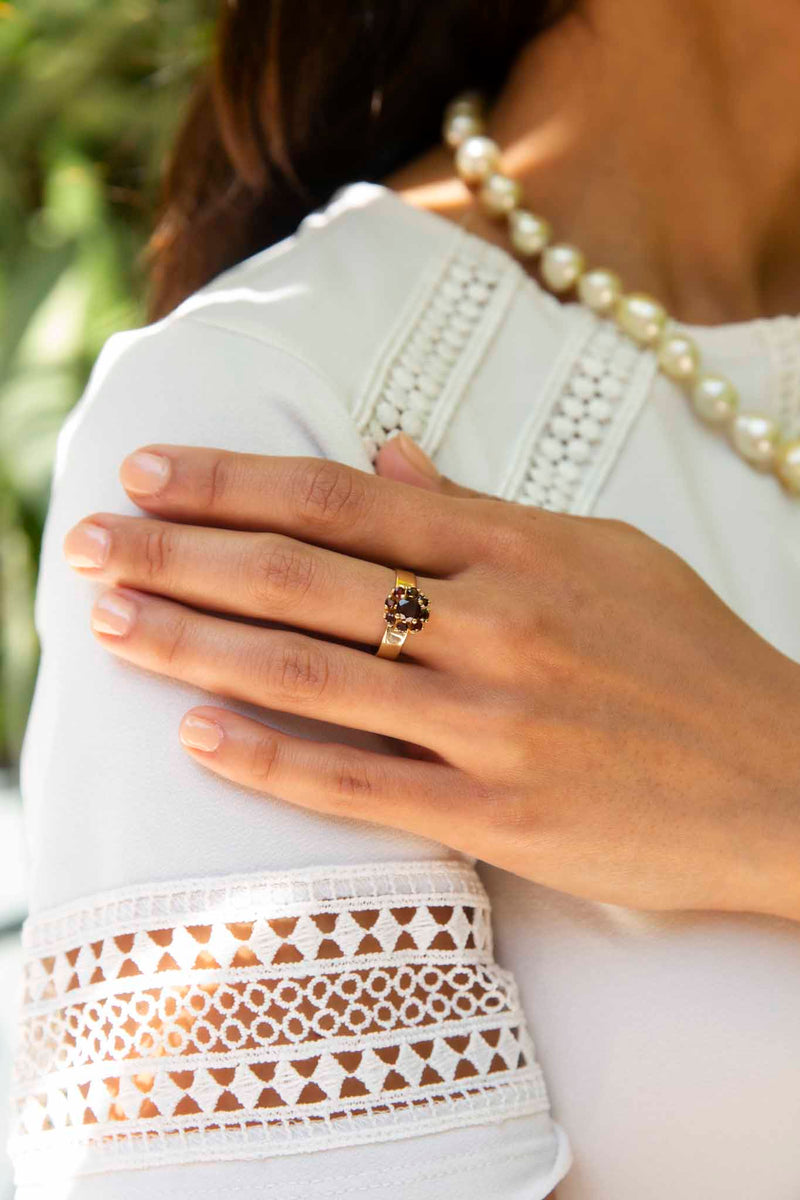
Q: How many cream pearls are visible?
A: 12